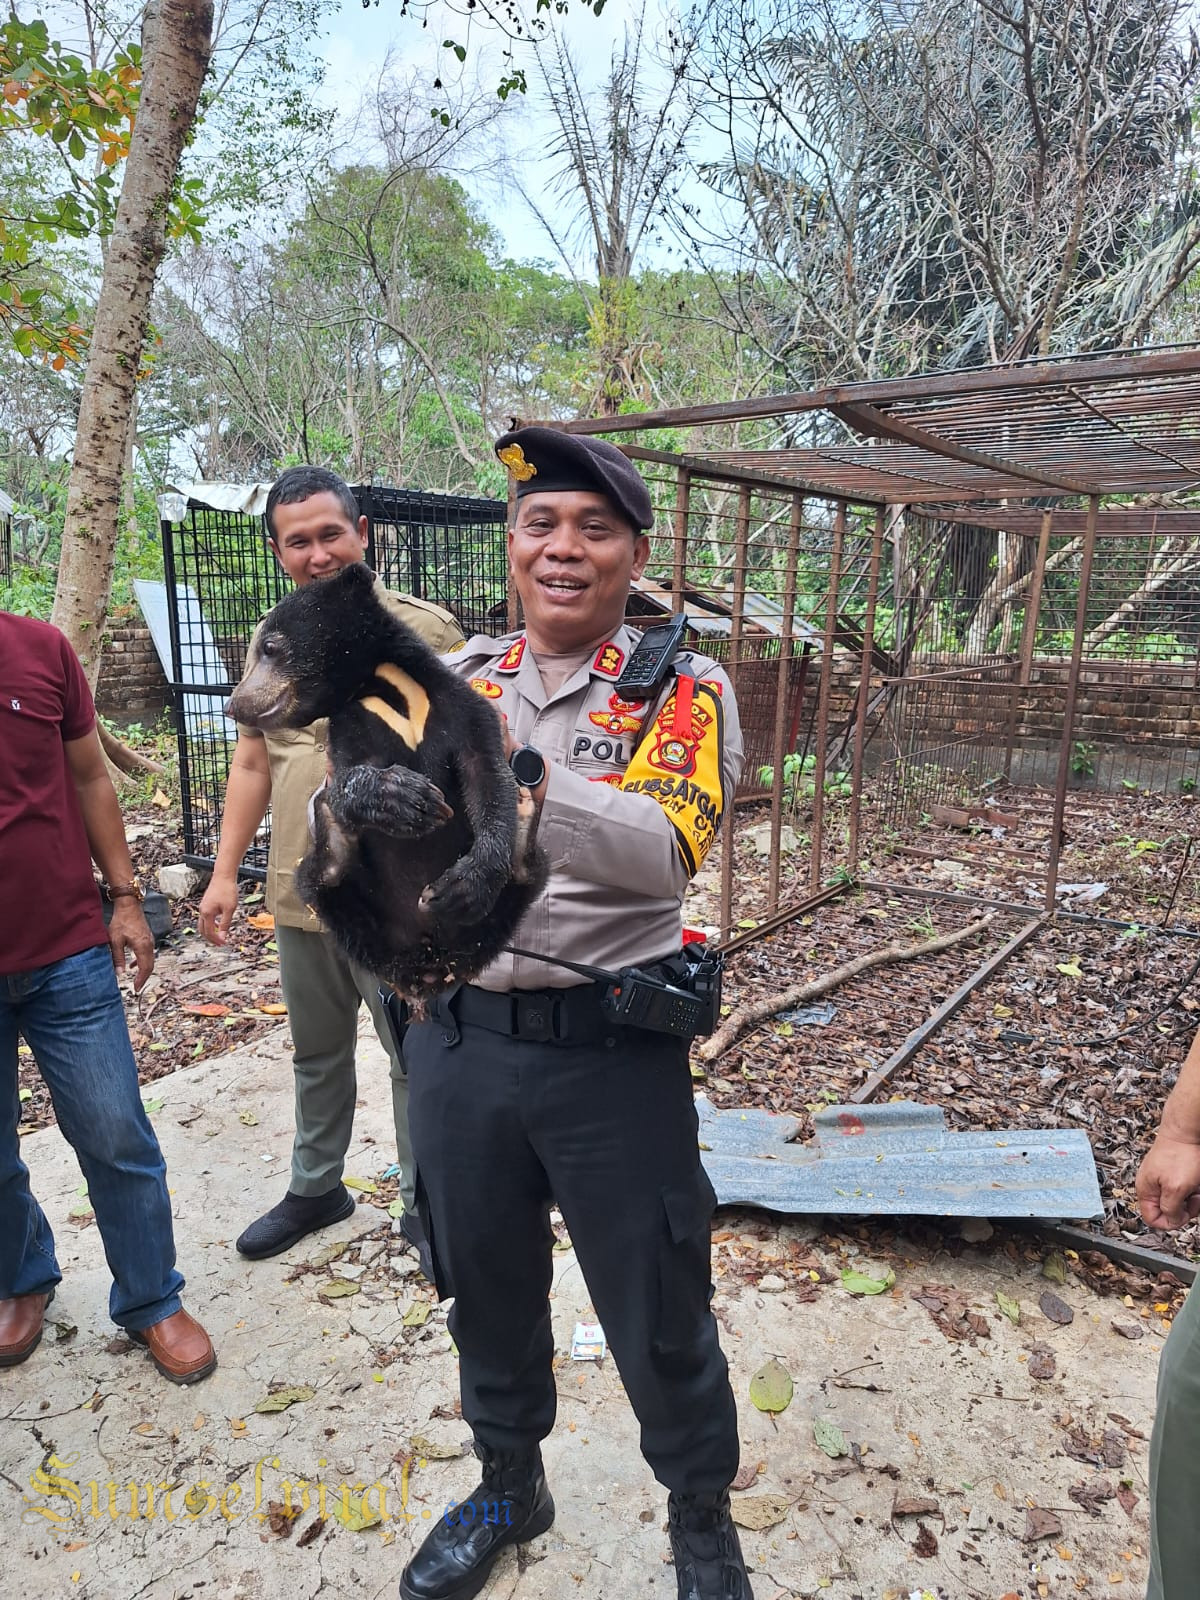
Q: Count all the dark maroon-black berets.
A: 1